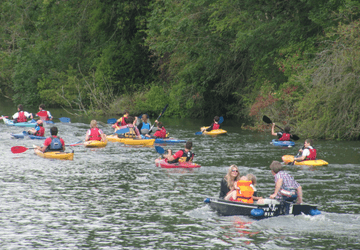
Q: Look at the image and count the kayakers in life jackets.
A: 13